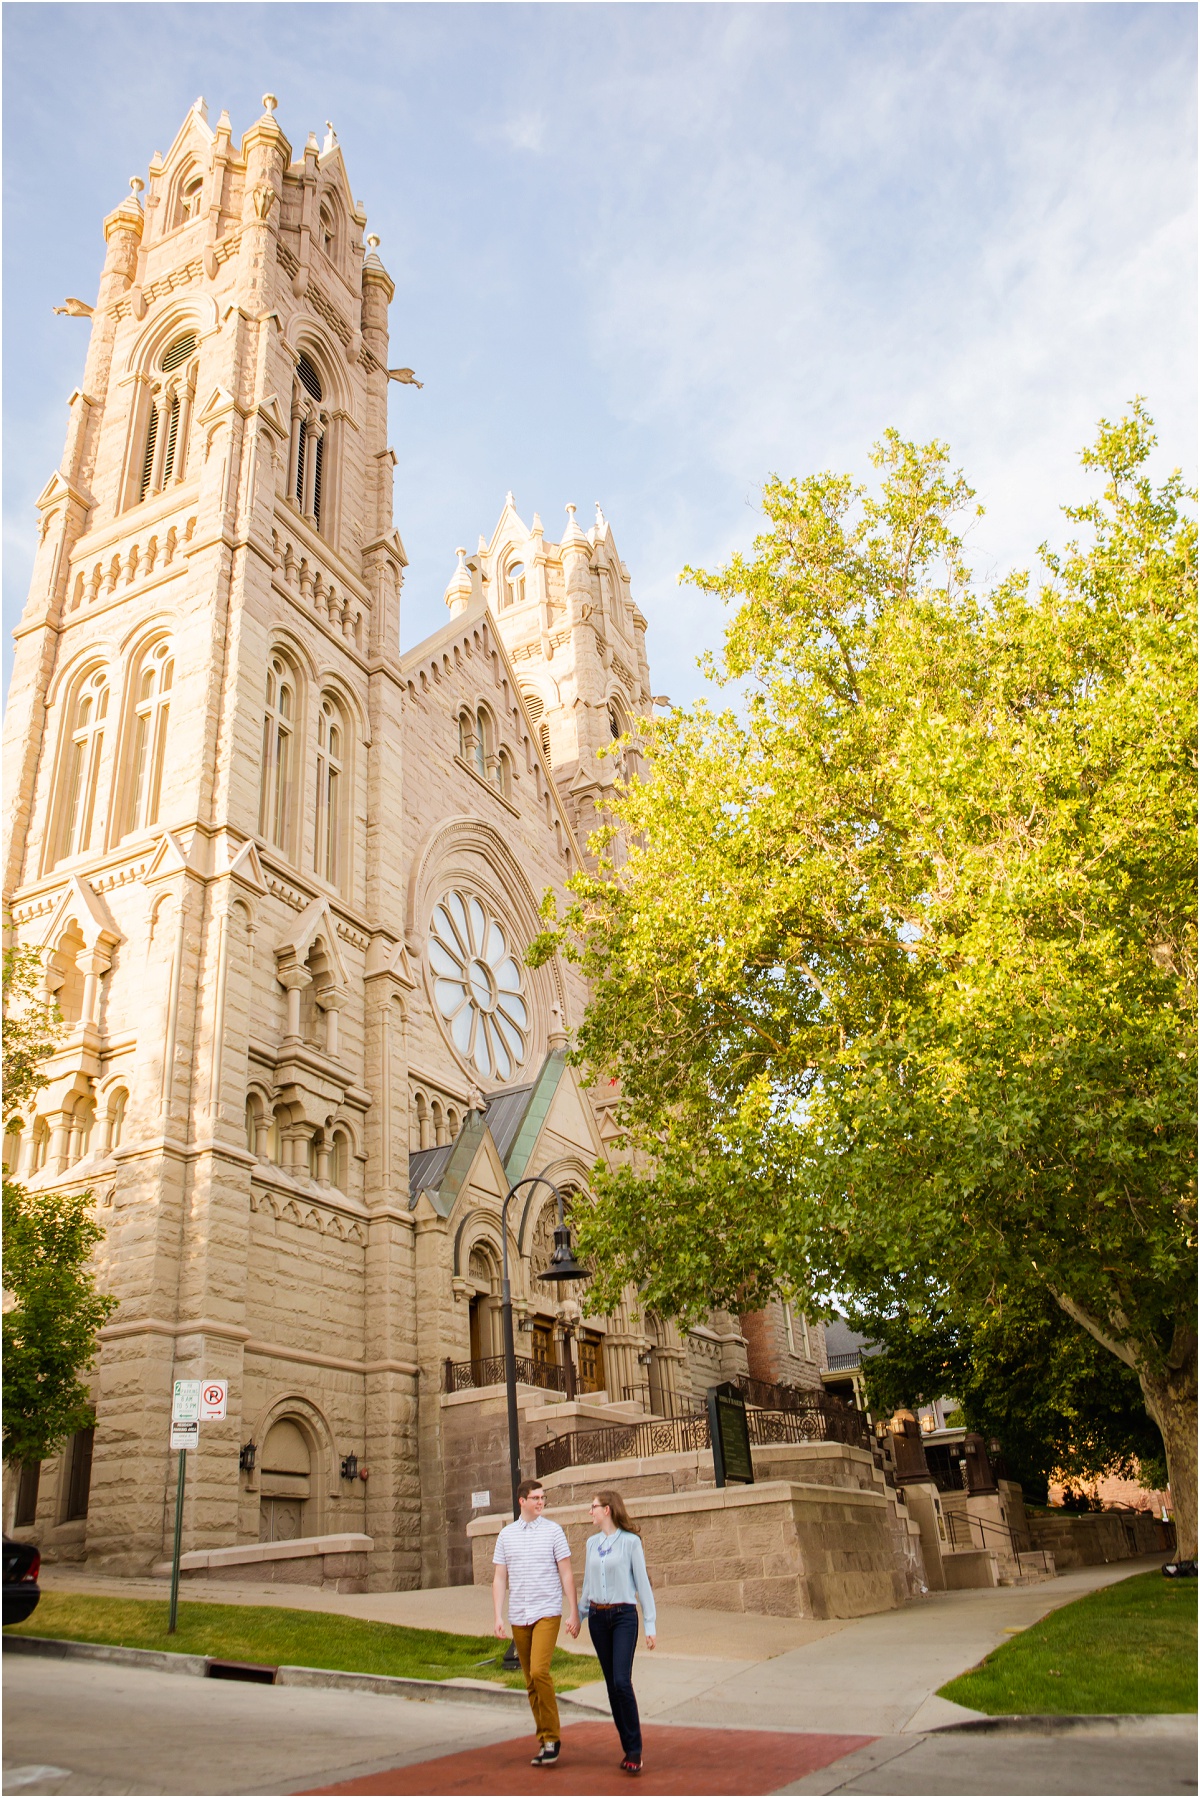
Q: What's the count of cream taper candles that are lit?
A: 0